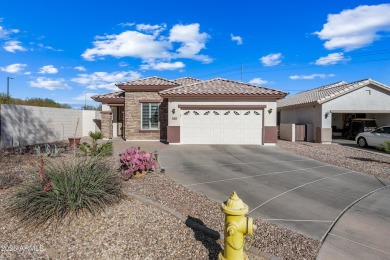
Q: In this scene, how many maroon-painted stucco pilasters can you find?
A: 2